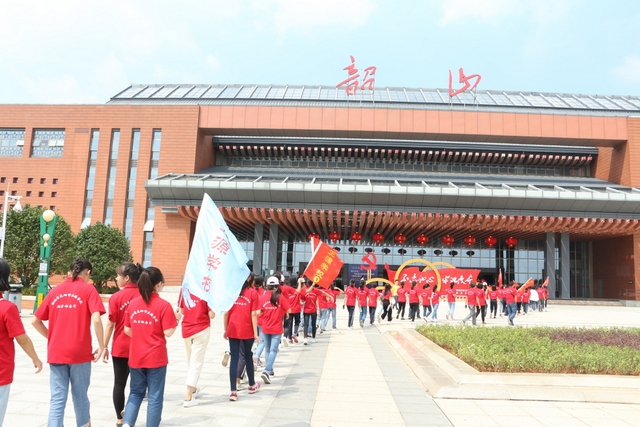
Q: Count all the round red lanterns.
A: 10